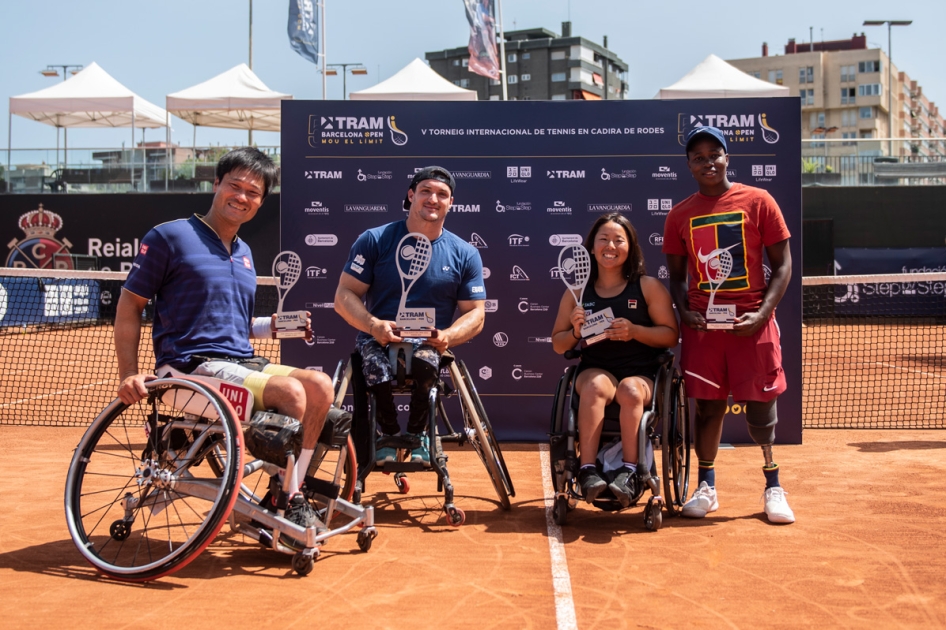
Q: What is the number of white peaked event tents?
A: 4